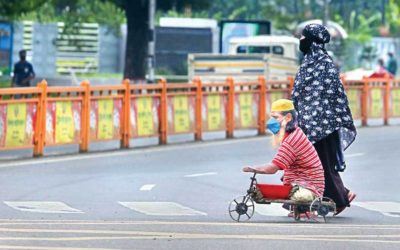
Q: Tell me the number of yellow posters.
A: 11